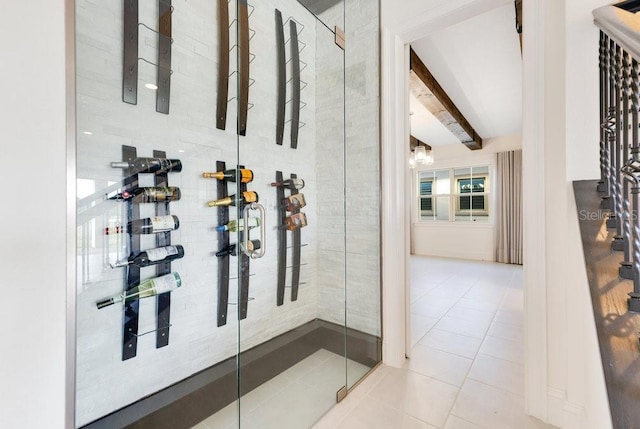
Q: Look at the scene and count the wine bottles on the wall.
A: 12